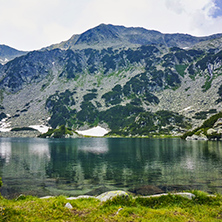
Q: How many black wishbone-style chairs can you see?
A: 0